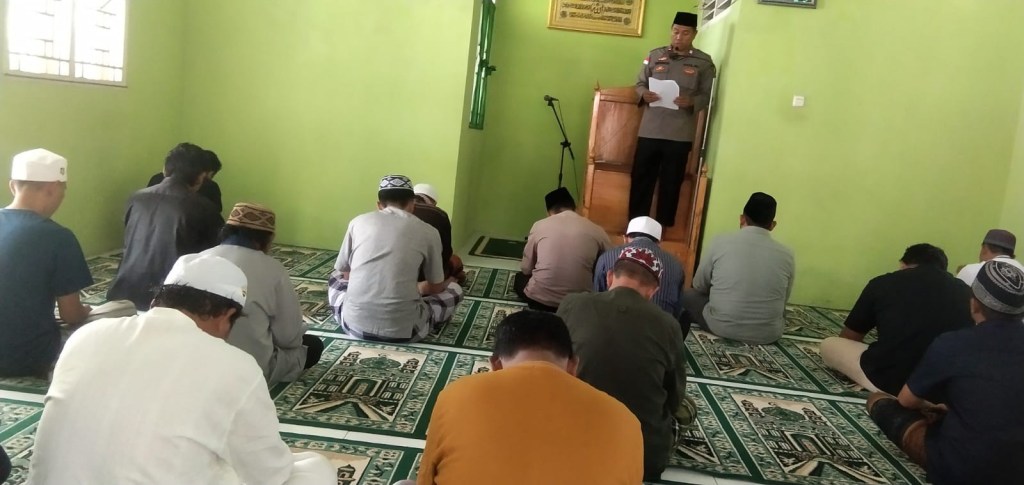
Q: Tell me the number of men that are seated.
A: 15